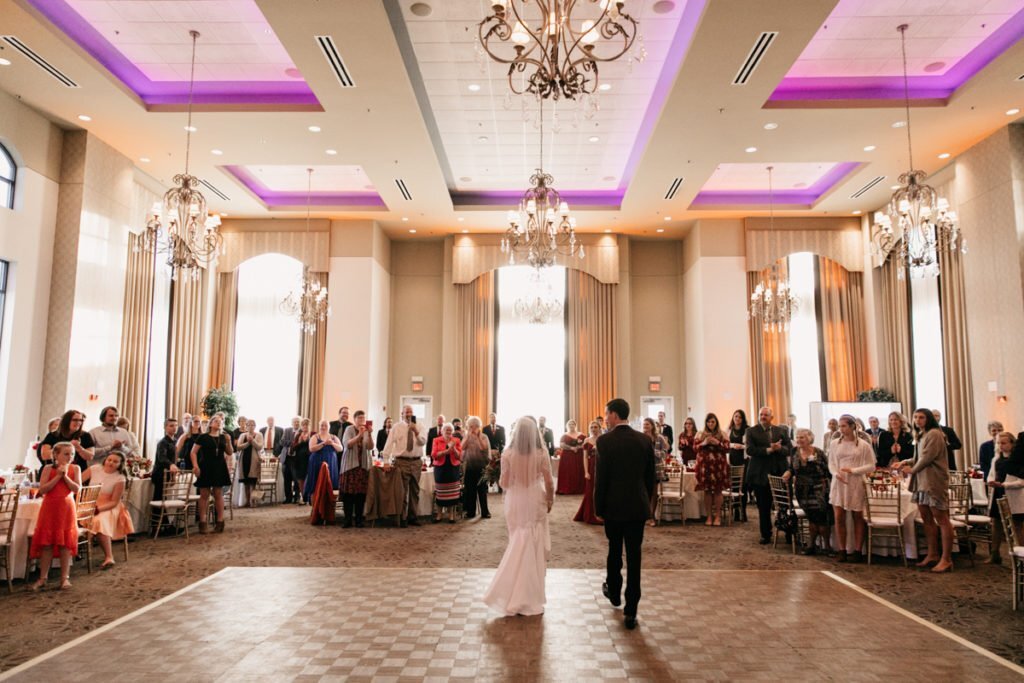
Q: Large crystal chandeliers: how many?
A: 7